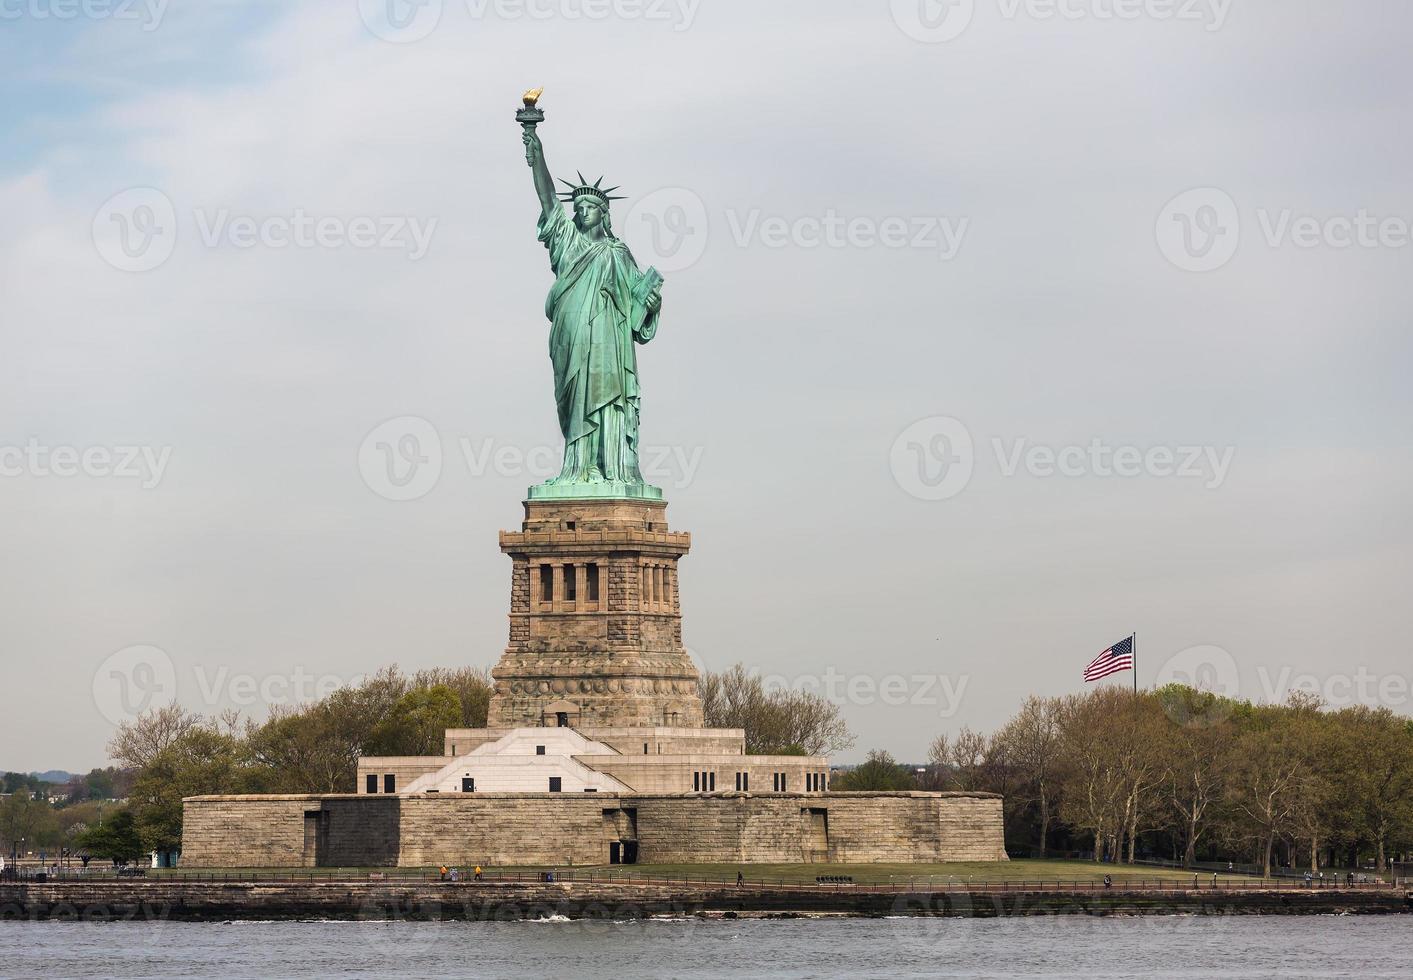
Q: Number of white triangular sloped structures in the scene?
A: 2